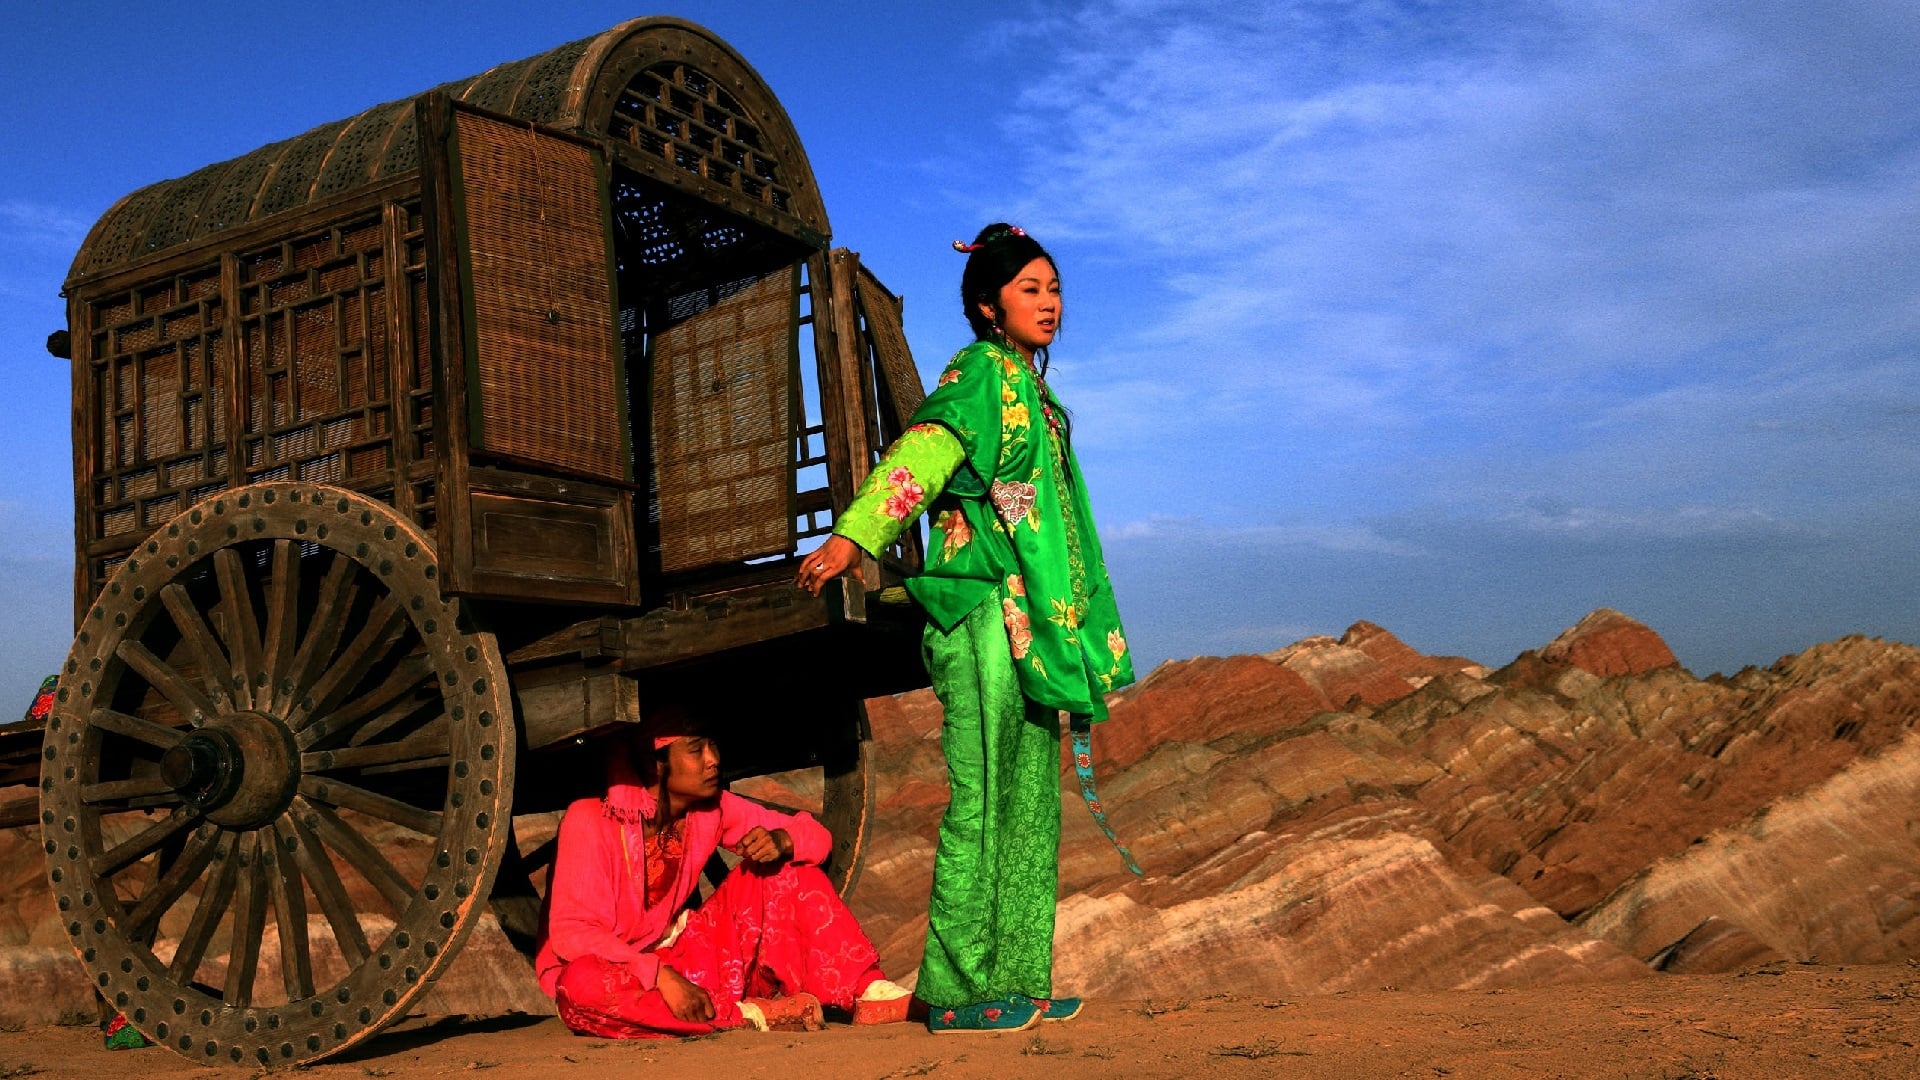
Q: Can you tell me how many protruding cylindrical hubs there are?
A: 1